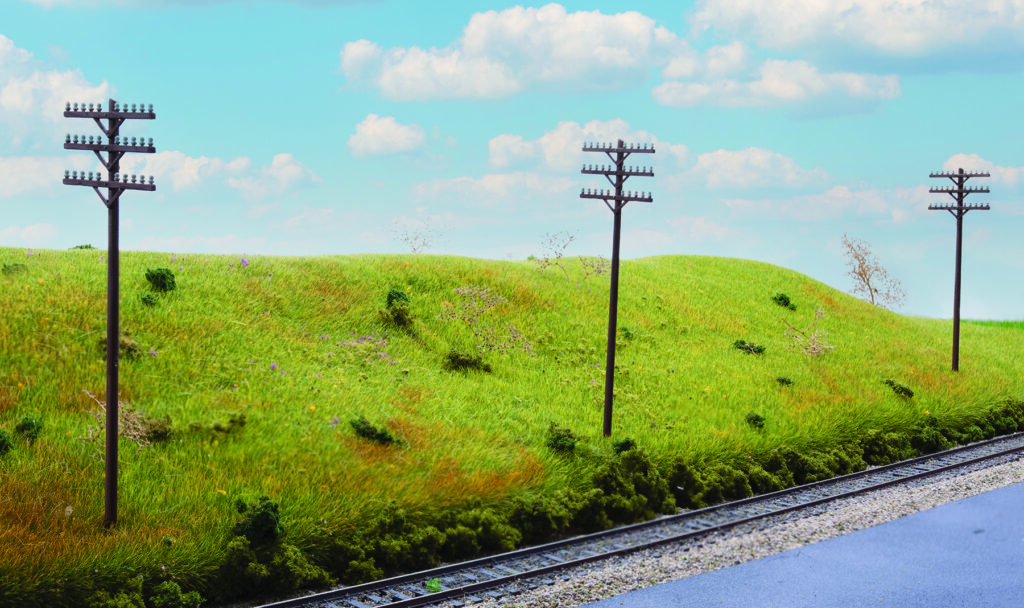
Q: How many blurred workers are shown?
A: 0